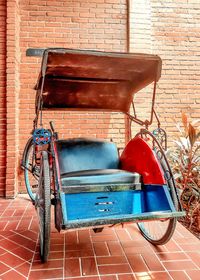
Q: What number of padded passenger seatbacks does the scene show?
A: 1